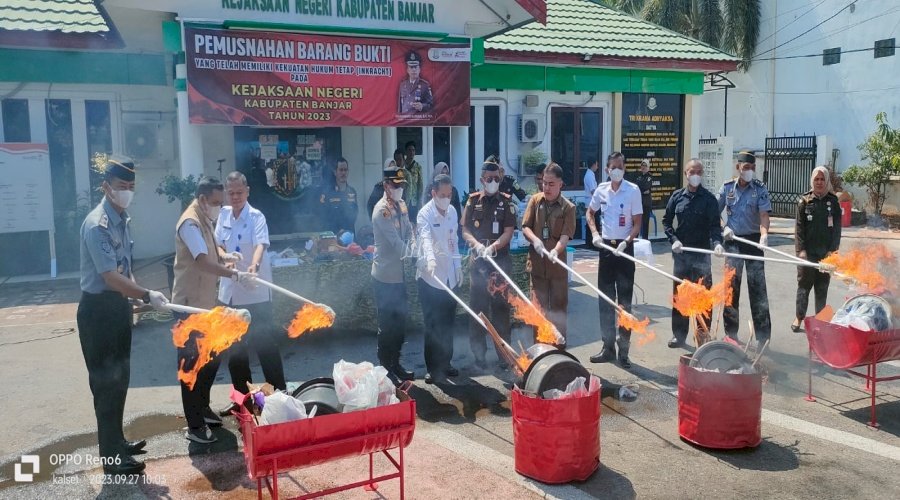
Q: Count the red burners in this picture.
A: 4